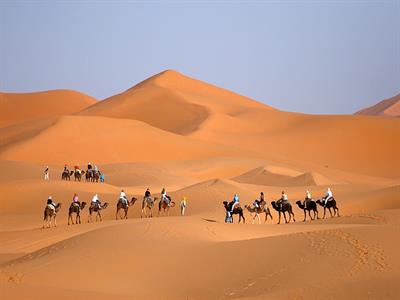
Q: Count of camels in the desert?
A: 15